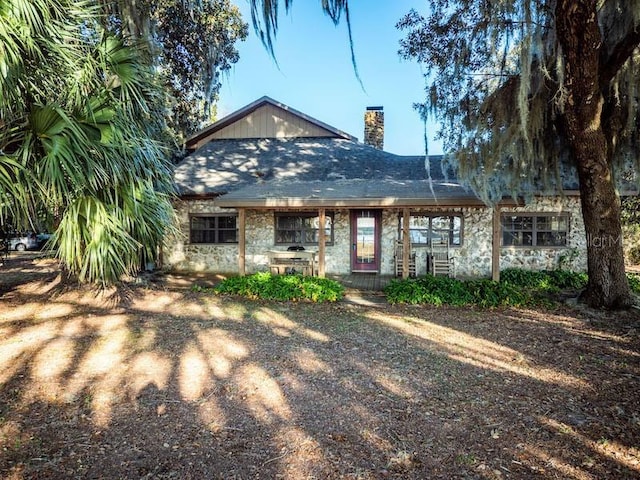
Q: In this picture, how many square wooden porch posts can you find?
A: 4